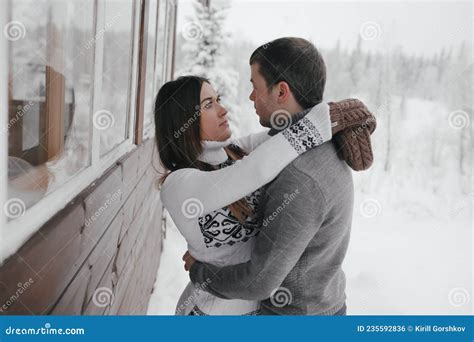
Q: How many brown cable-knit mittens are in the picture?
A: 2